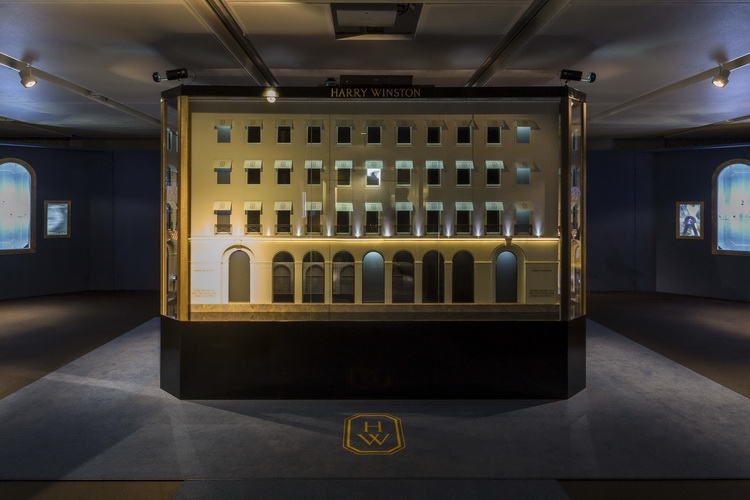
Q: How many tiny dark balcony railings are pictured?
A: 11